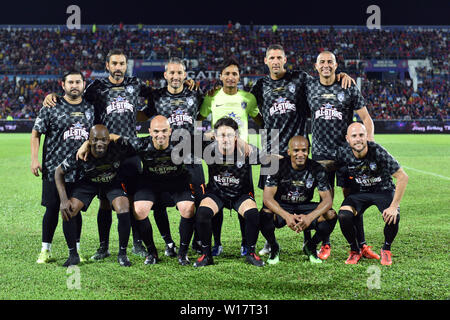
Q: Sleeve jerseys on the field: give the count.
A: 11